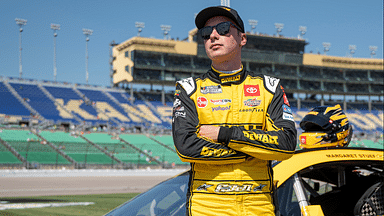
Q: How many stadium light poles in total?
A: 11